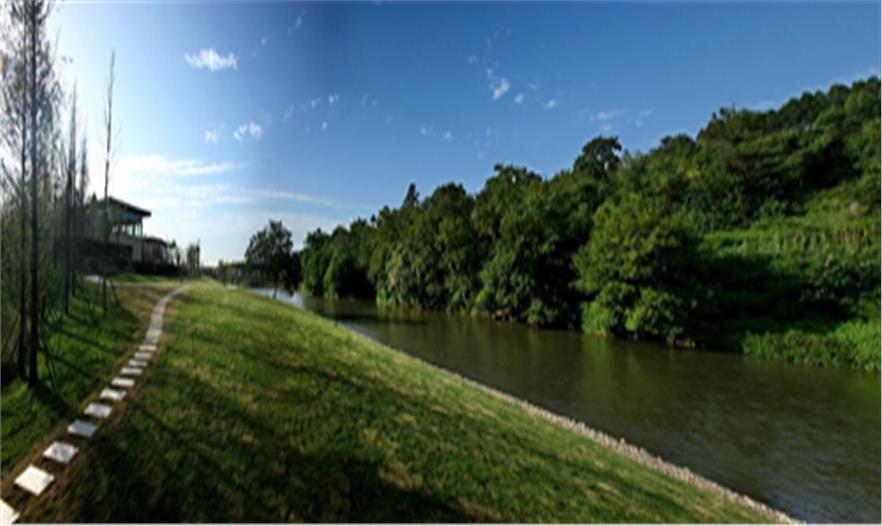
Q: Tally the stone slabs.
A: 11